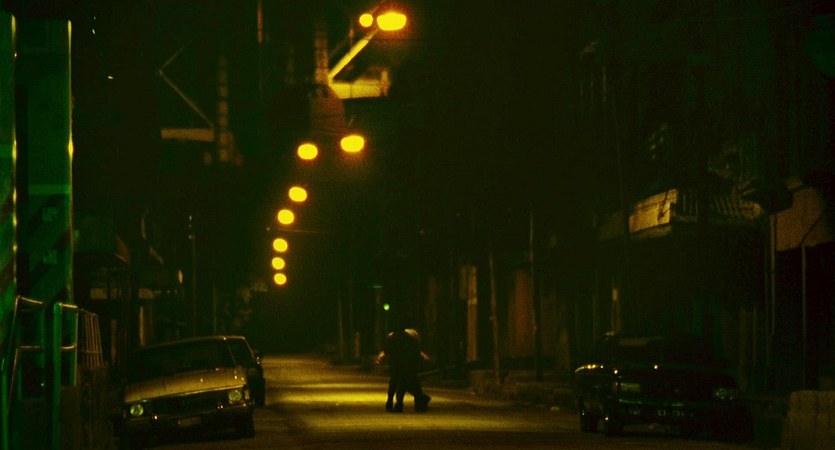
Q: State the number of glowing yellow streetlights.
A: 9